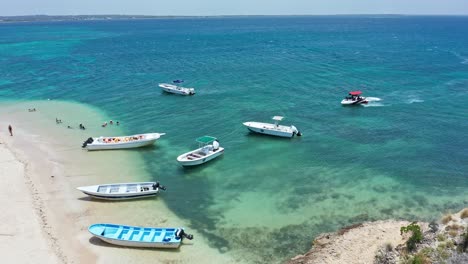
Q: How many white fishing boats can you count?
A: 5